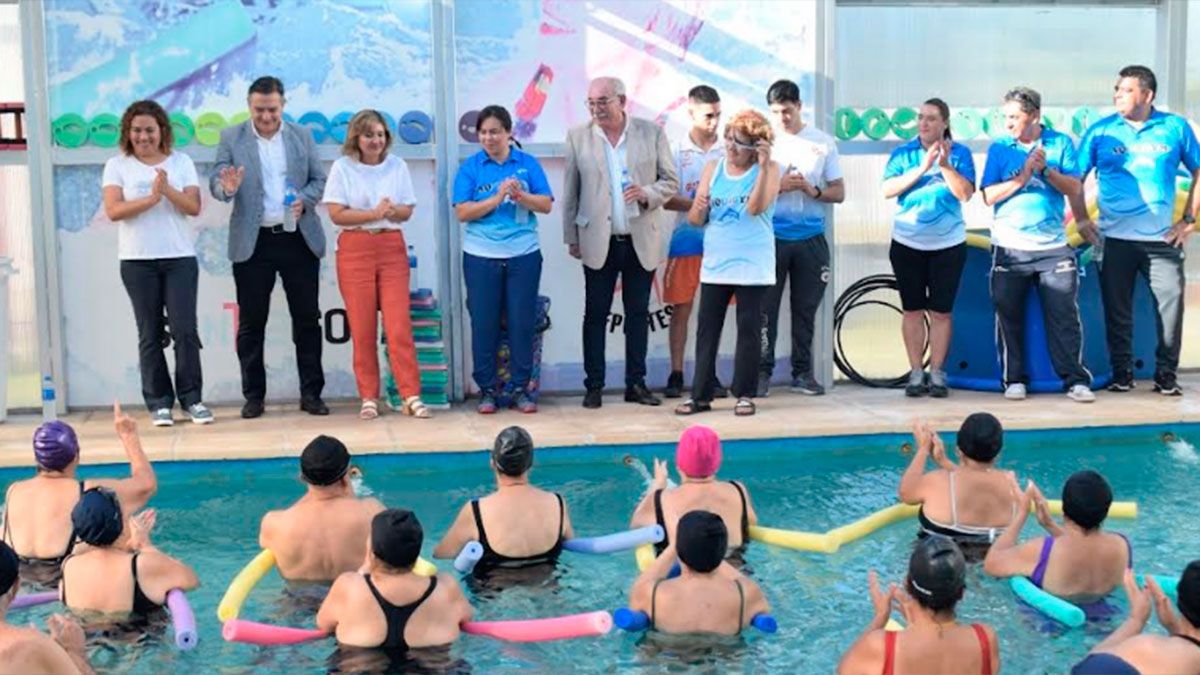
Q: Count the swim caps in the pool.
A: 13